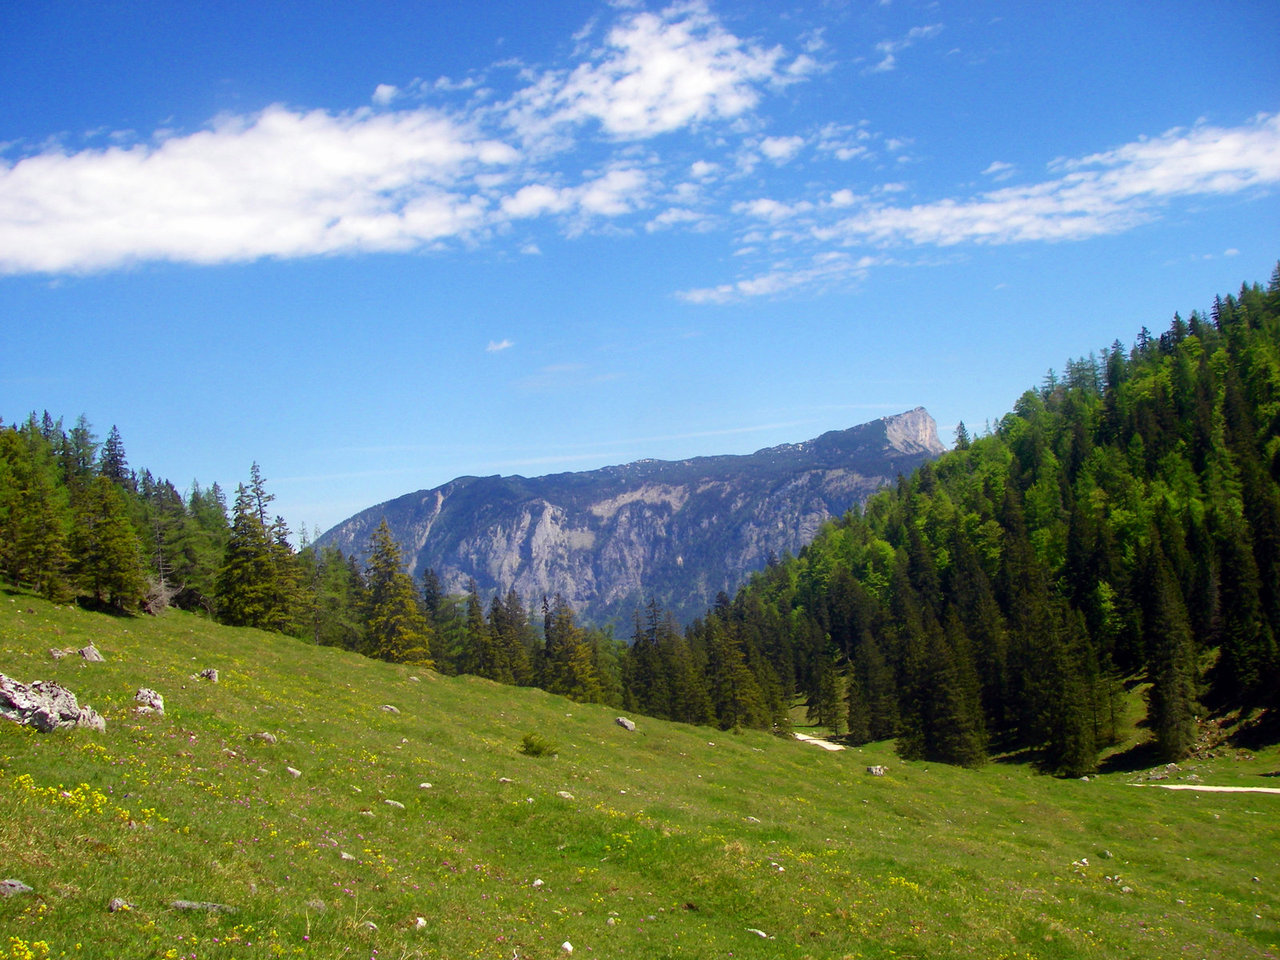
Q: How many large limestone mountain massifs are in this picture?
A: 1